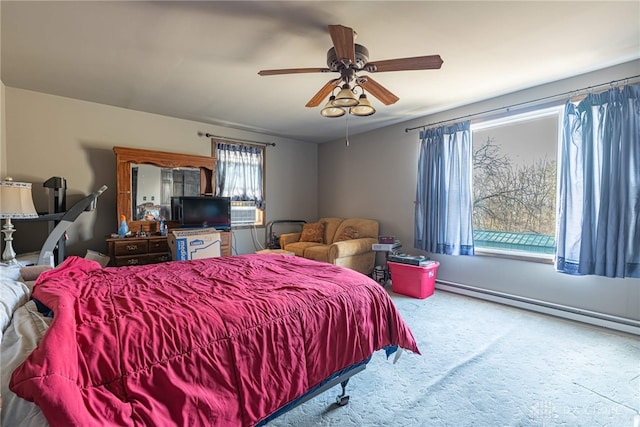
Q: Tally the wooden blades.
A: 5